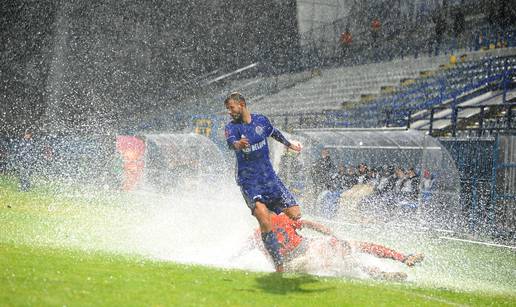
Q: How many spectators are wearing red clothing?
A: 2